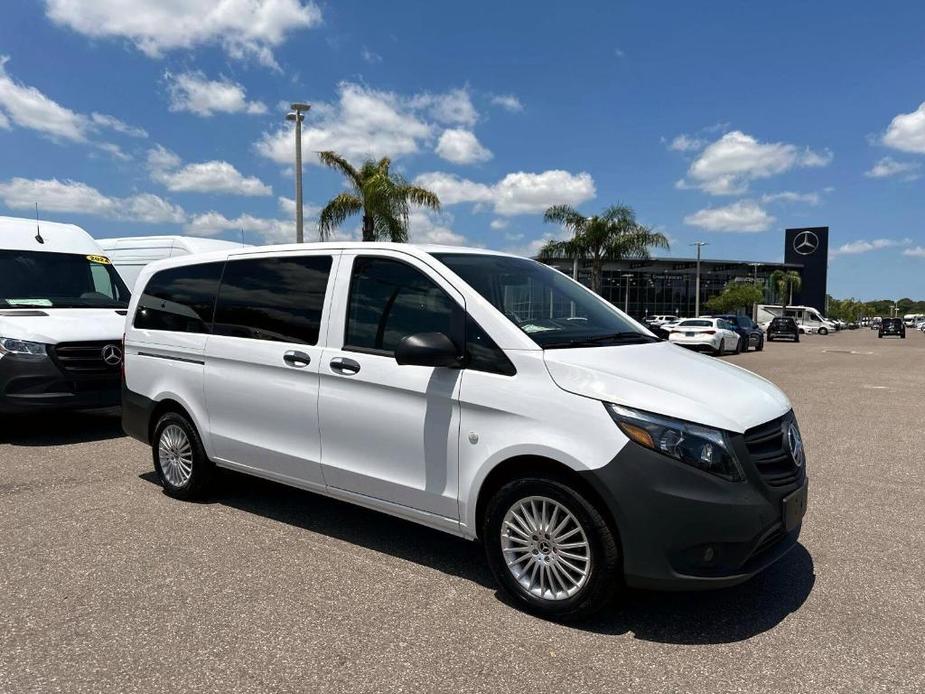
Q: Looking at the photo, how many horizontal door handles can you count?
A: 2